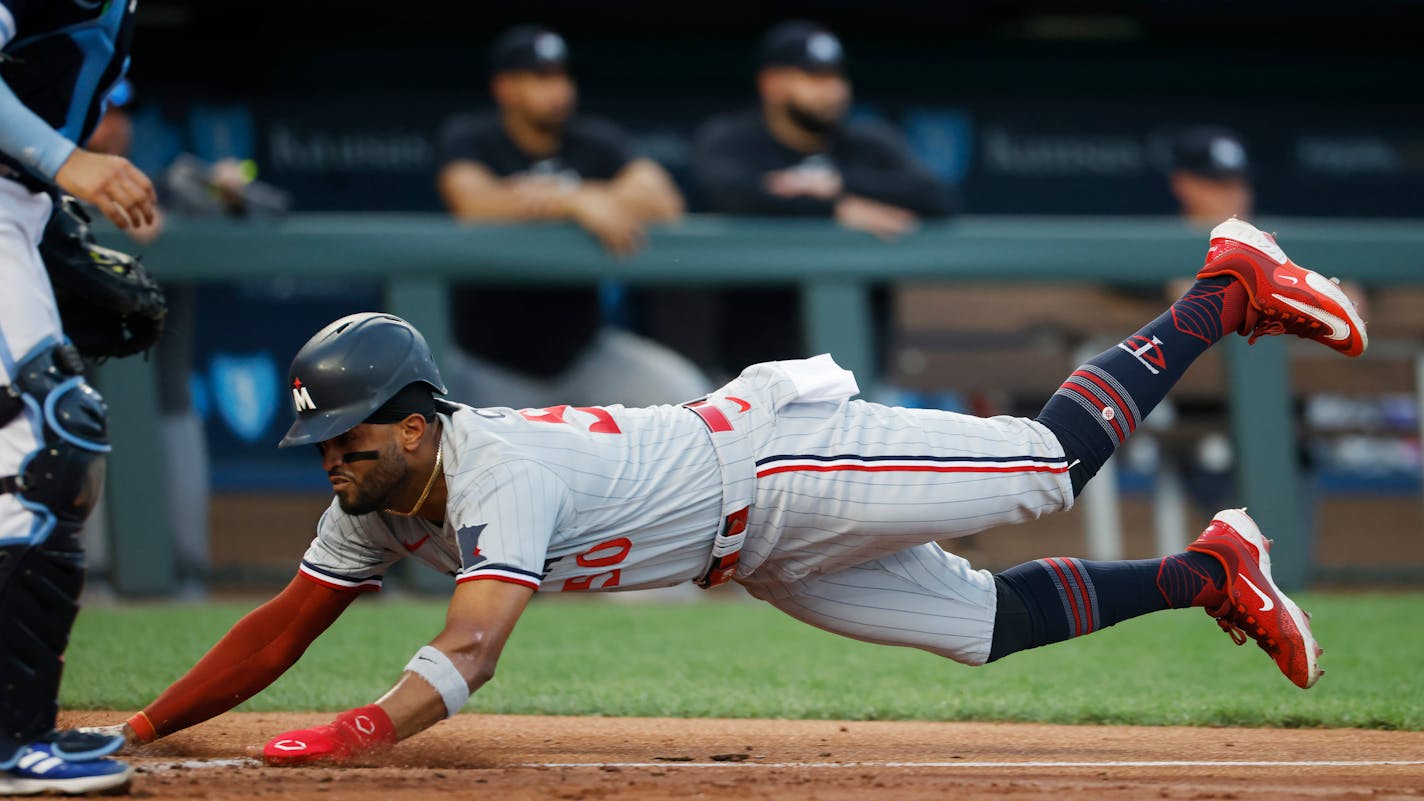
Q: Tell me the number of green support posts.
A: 4